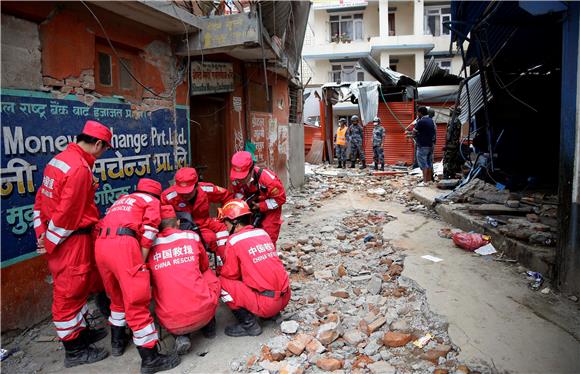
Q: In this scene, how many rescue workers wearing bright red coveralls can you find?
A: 6